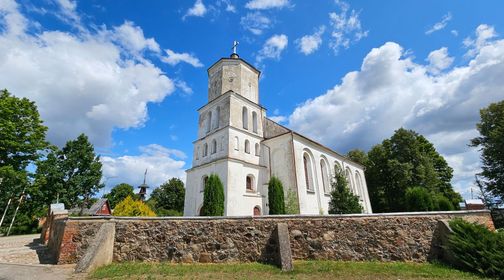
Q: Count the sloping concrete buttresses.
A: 3